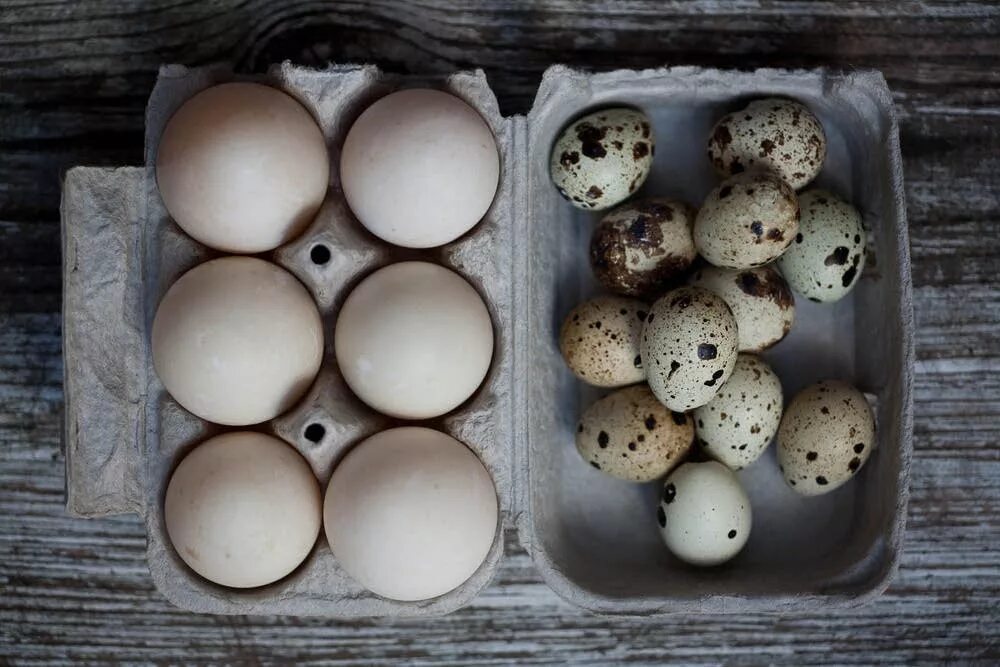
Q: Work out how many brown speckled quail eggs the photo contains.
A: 12